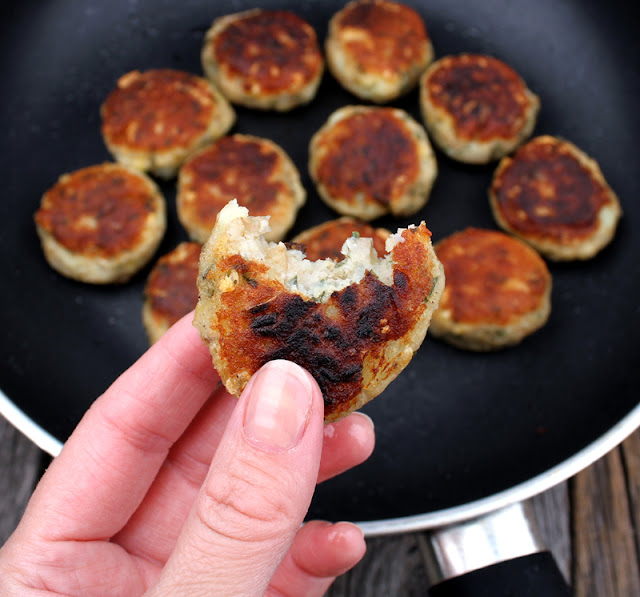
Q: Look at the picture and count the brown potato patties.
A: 12